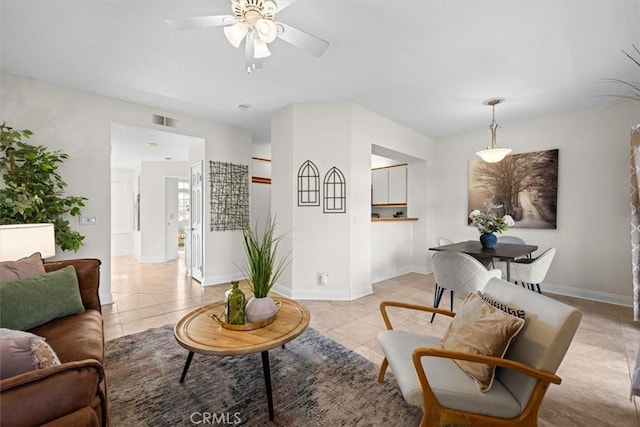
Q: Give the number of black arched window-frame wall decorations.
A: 2